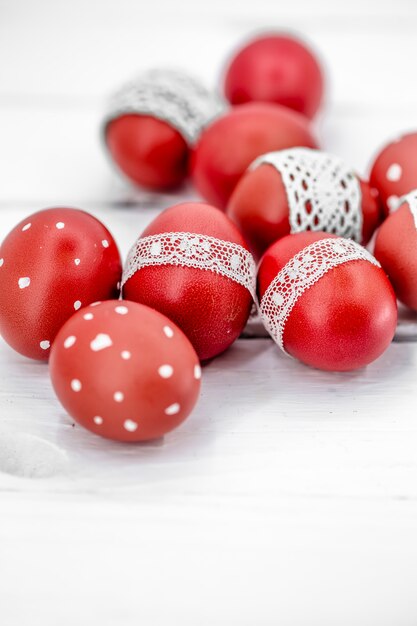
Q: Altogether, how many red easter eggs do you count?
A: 10